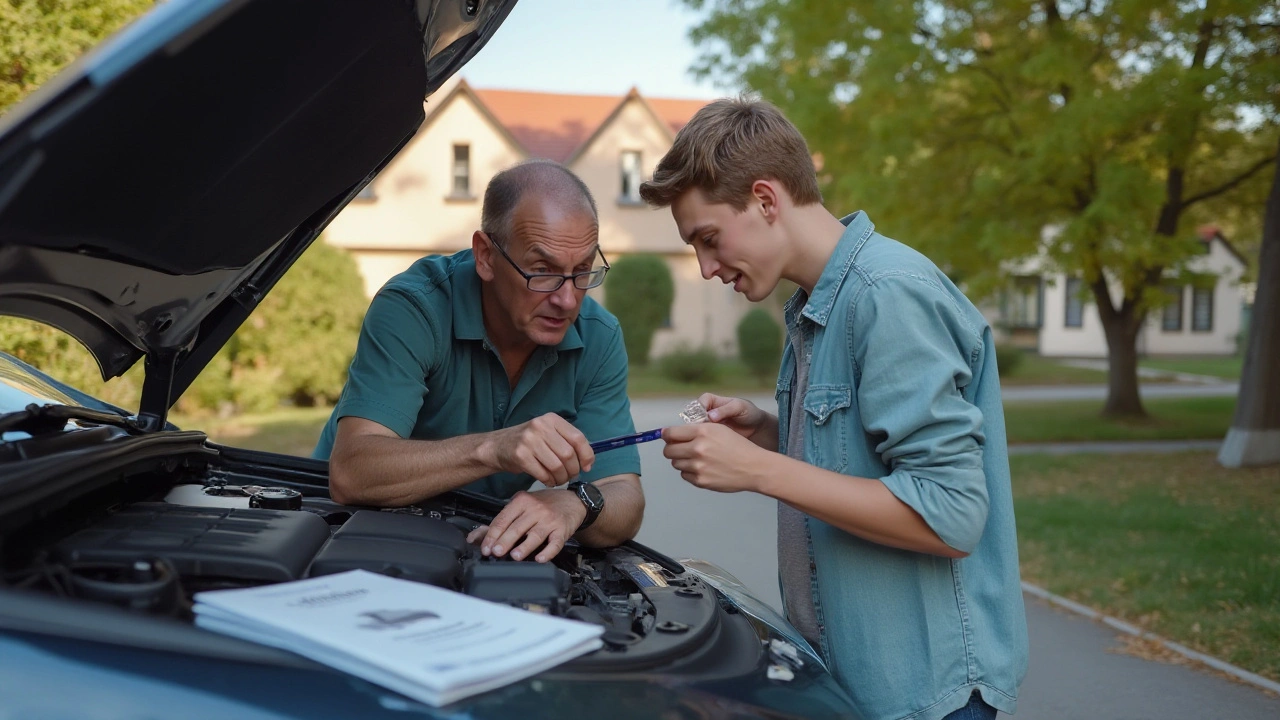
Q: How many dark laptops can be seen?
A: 0